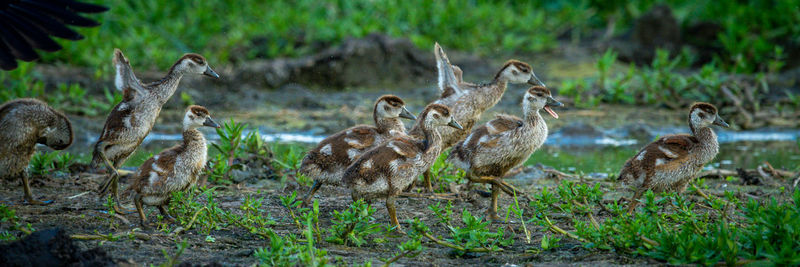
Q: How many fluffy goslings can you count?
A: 8